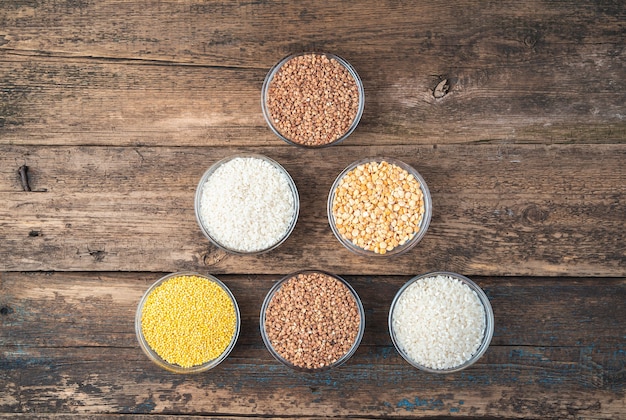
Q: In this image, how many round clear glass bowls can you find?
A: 6